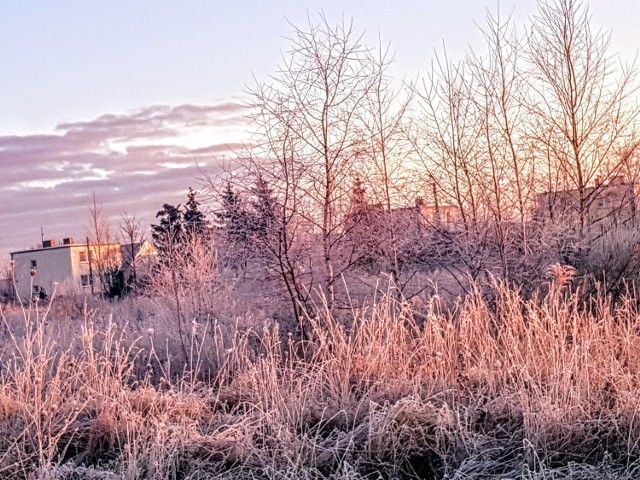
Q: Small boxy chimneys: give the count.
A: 2